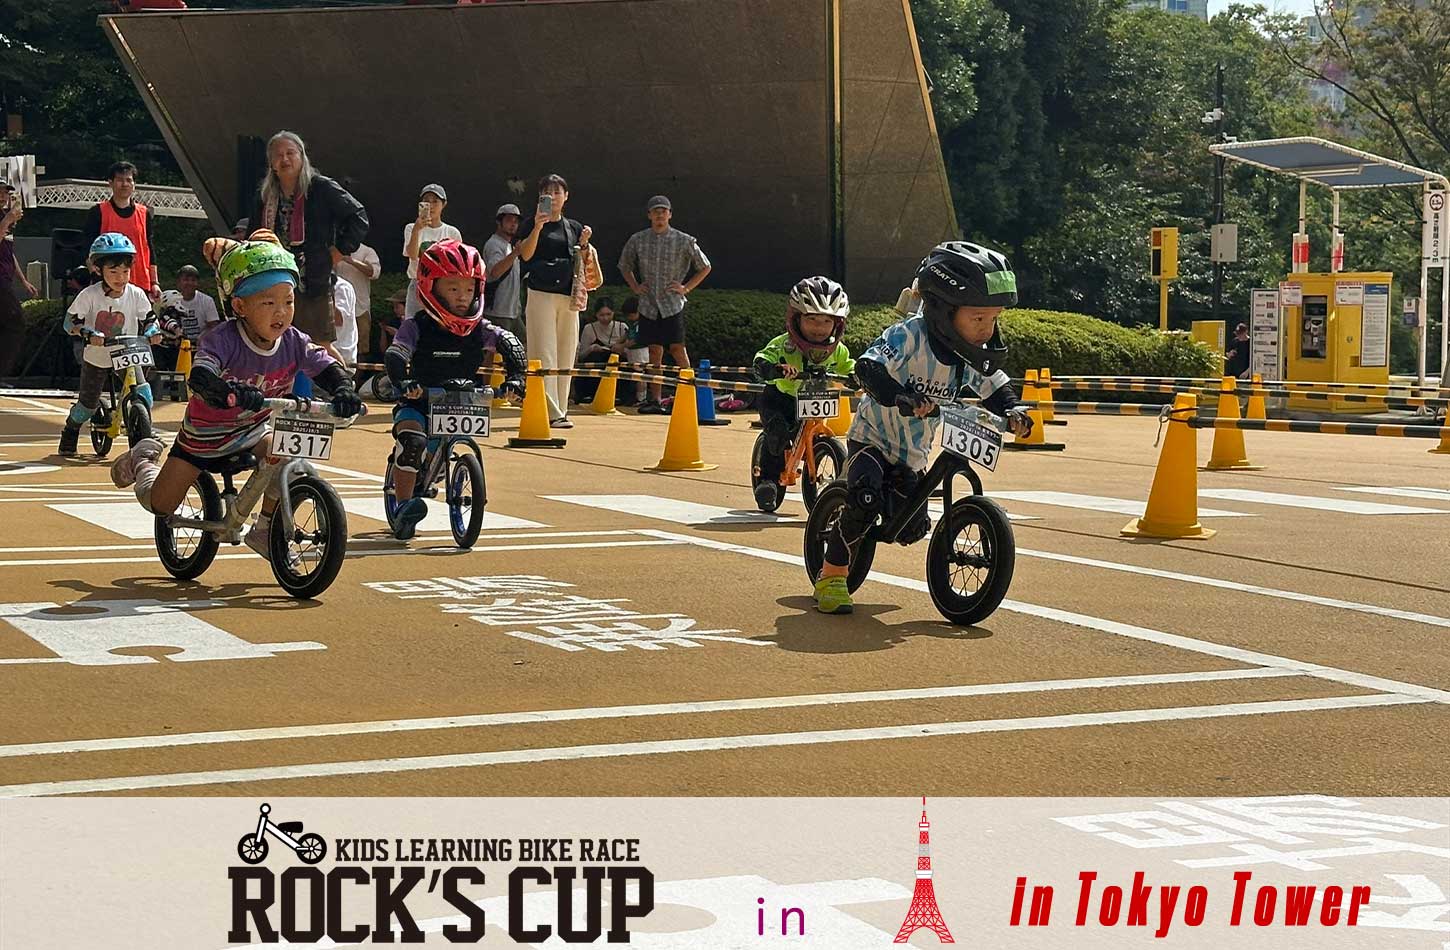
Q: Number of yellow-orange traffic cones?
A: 12